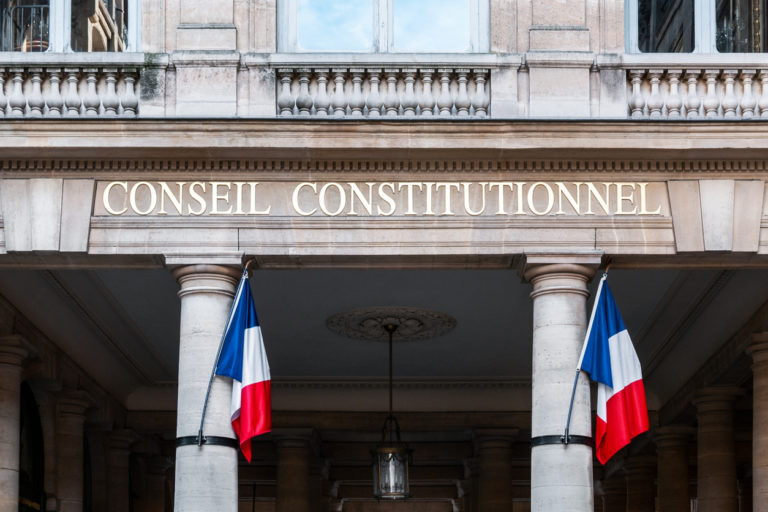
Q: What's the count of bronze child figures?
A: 0